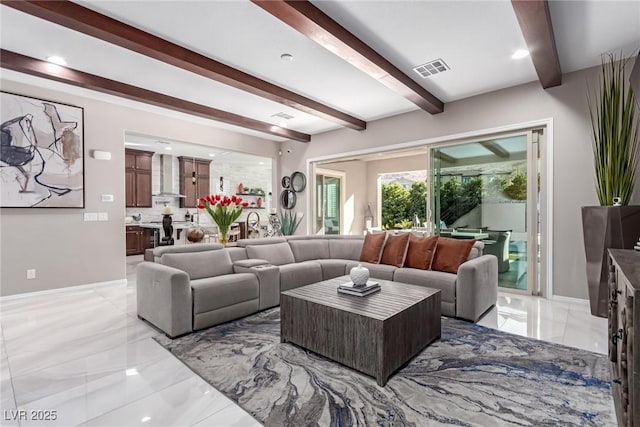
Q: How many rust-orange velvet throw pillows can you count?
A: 4